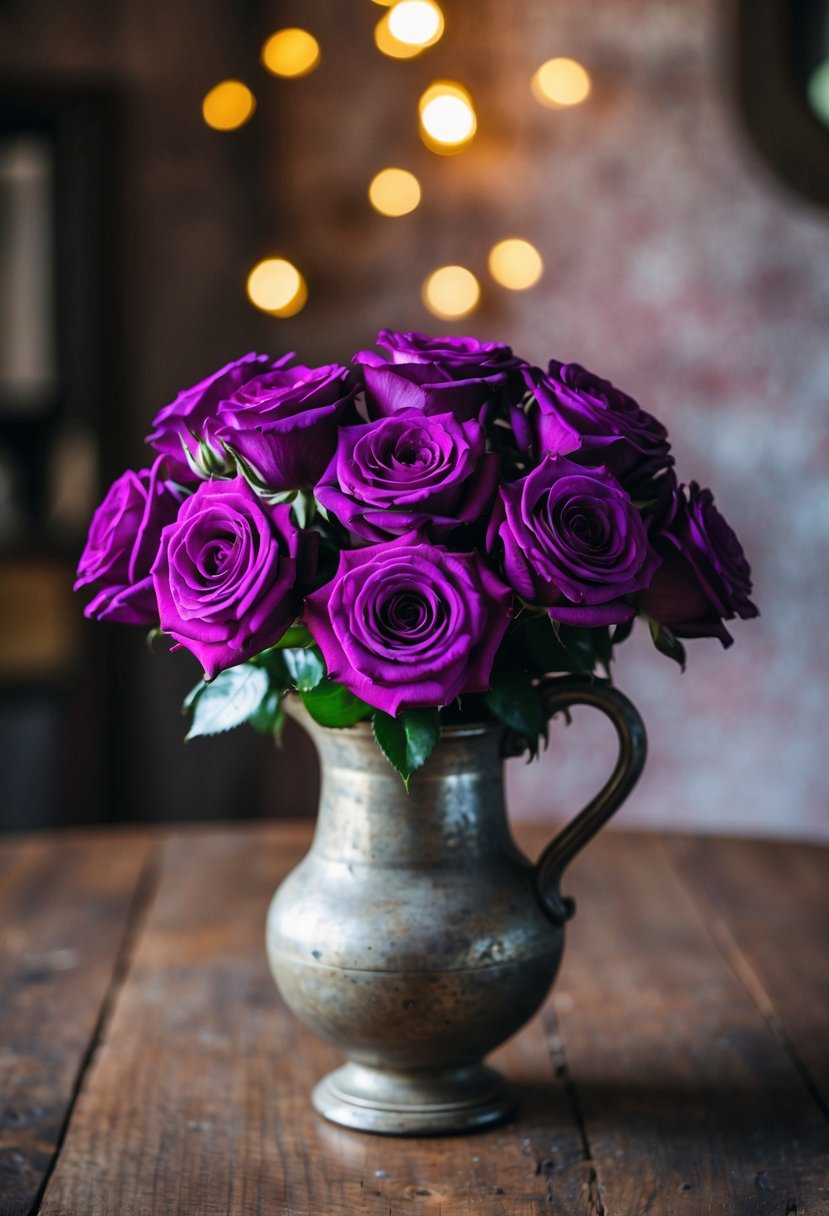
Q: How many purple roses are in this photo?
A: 10